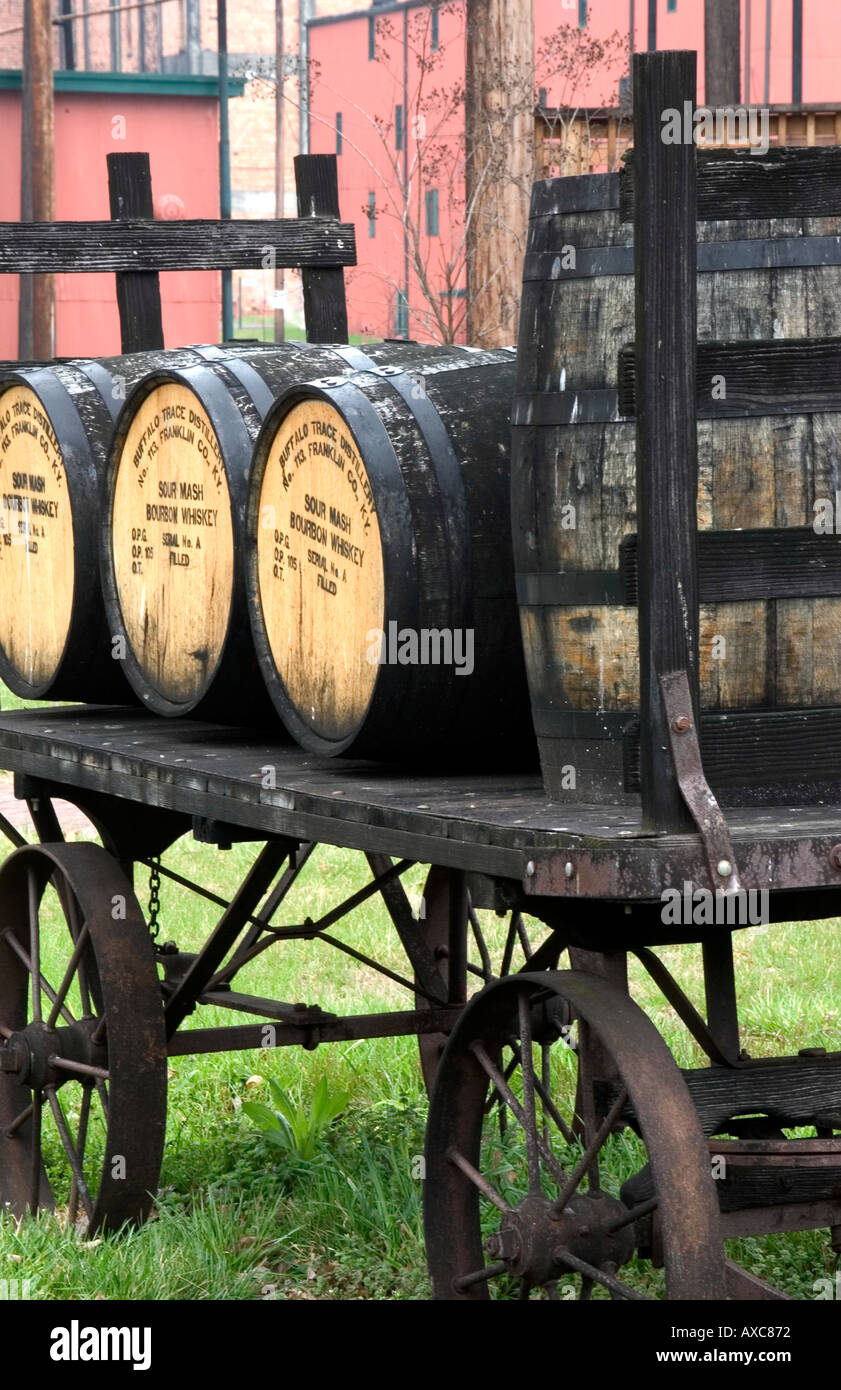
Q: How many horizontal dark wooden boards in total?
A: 5